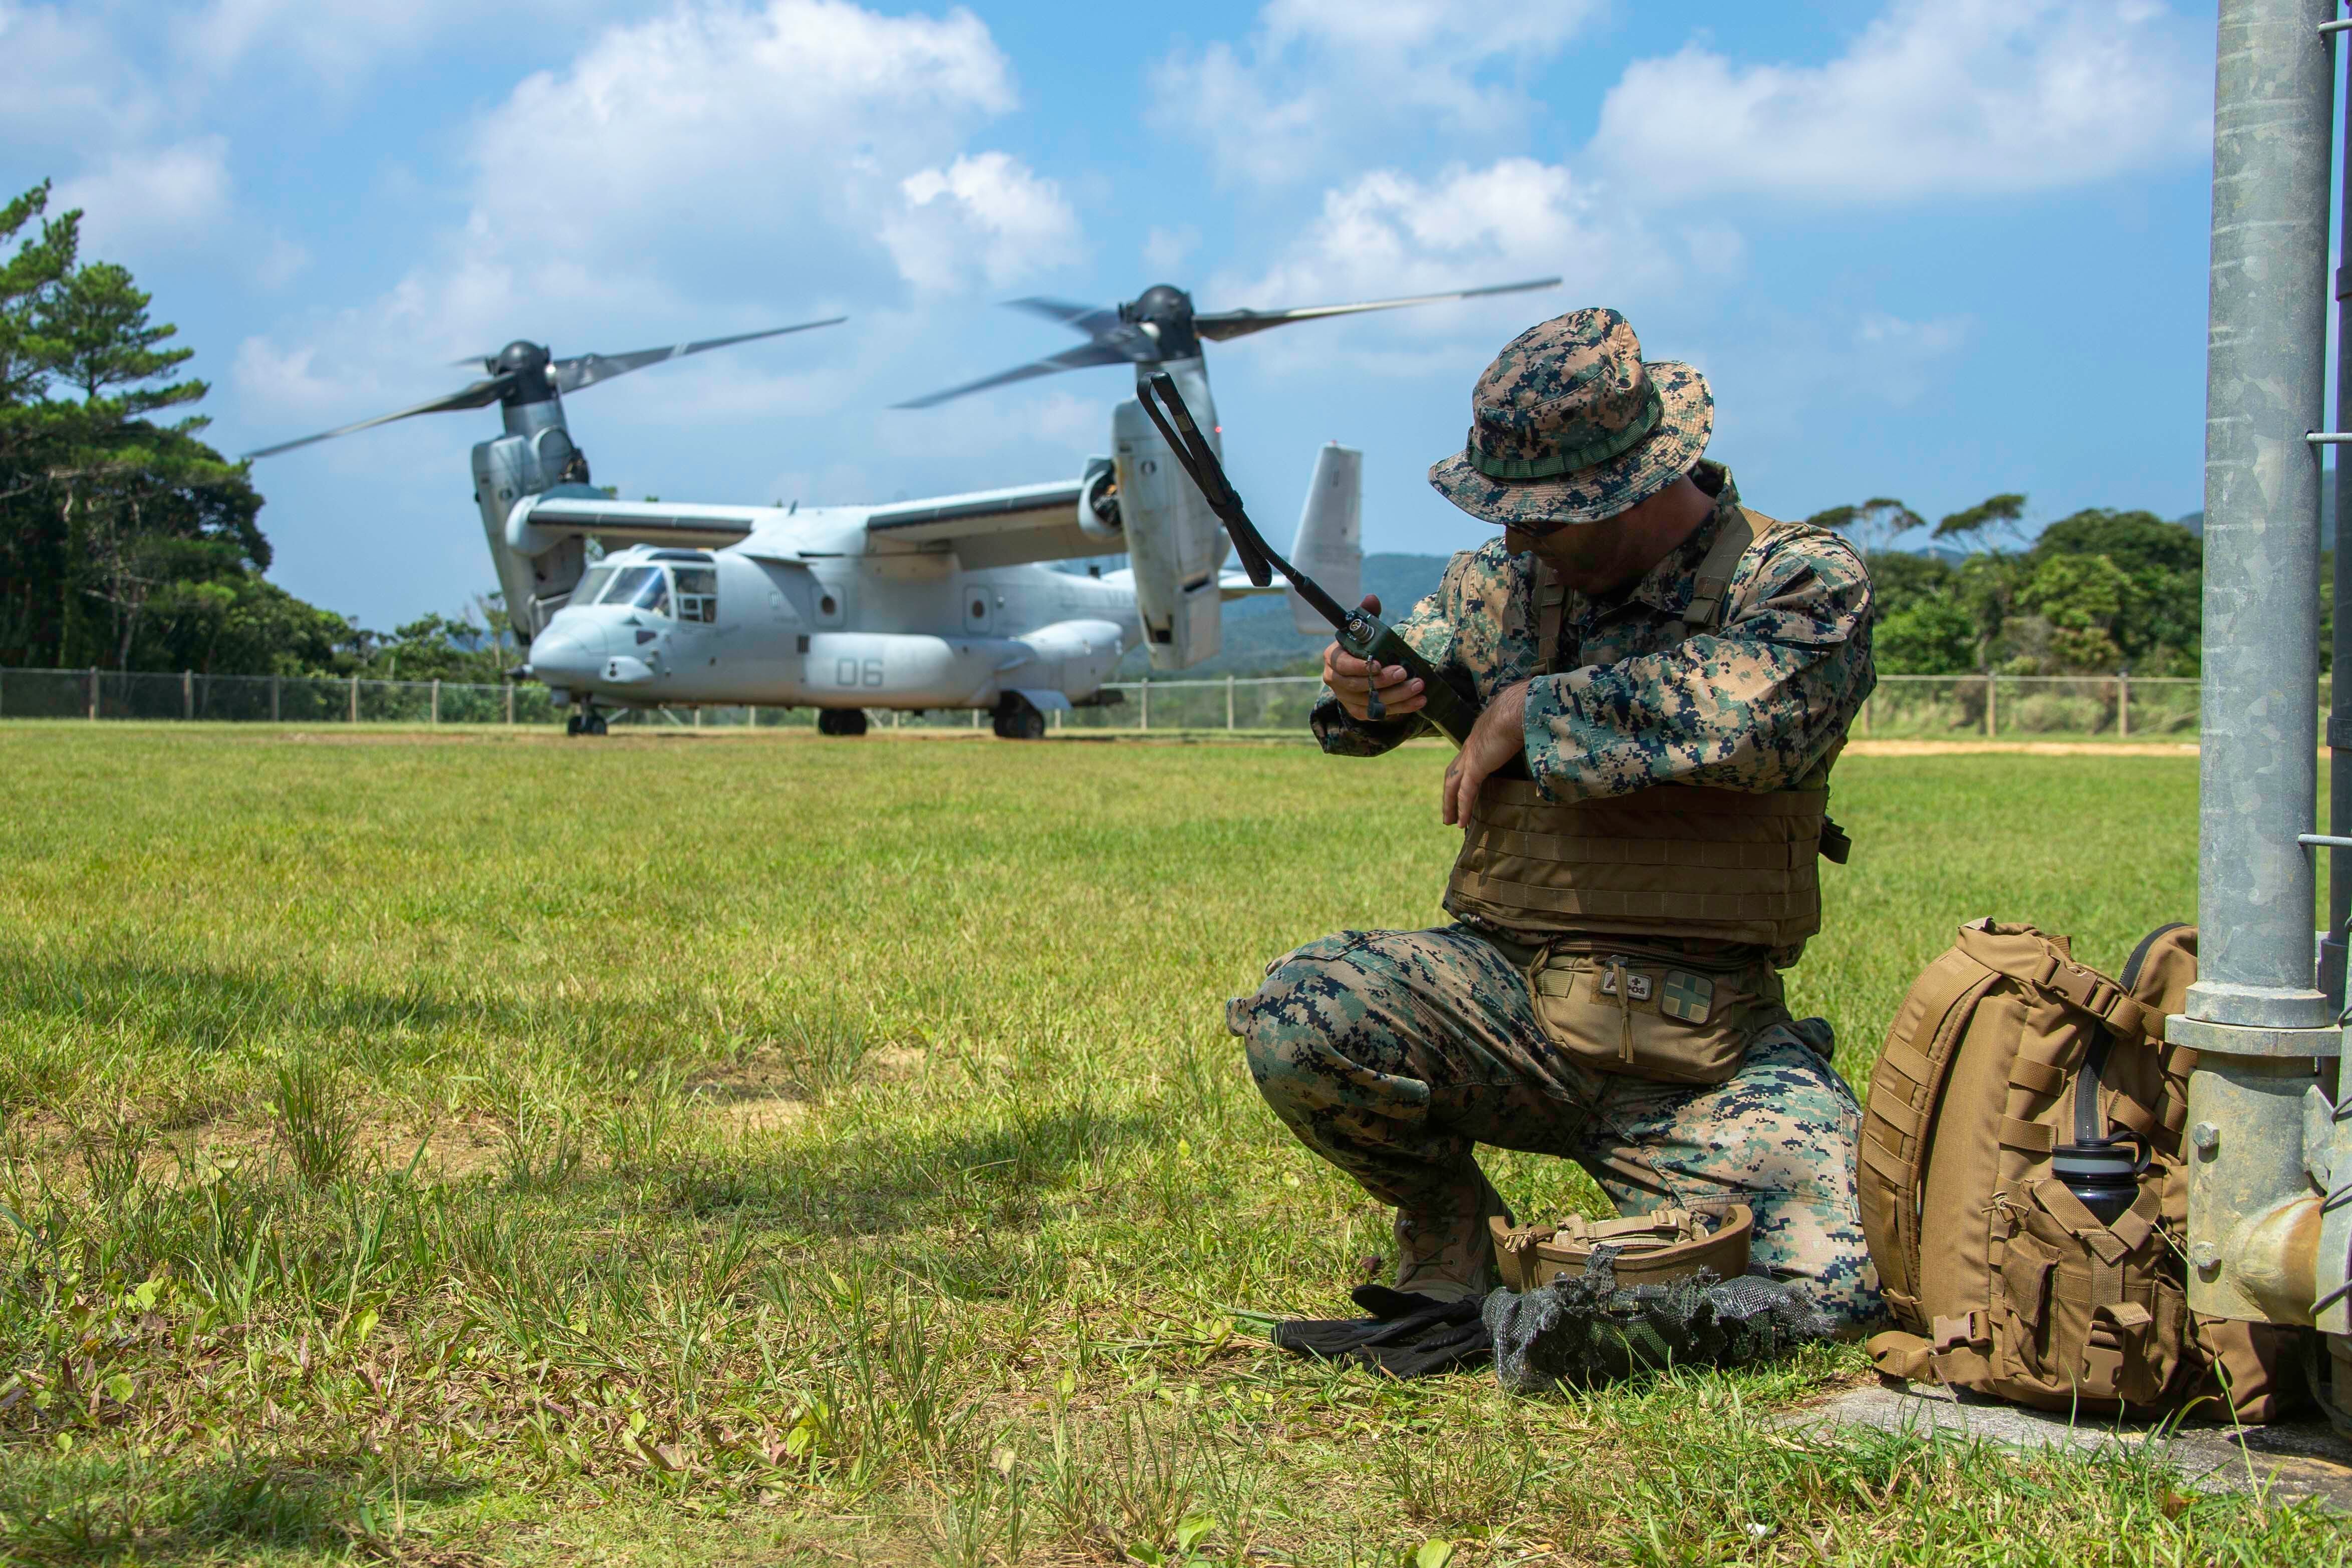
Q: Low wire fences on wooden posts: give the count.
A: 1